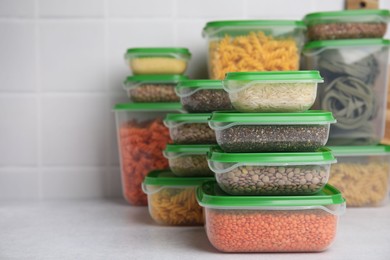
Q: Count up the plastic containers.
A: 15